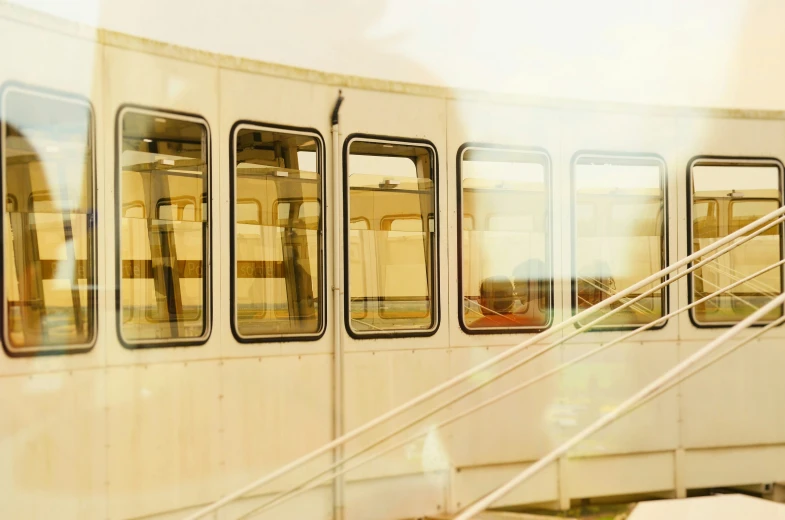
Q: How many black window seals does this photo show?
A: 7